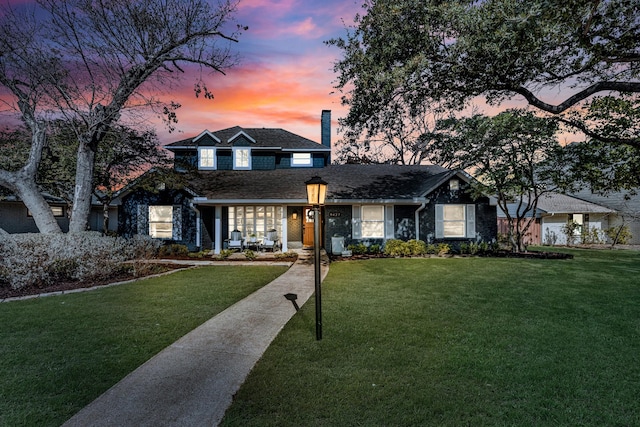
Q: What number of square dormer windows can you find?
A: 2